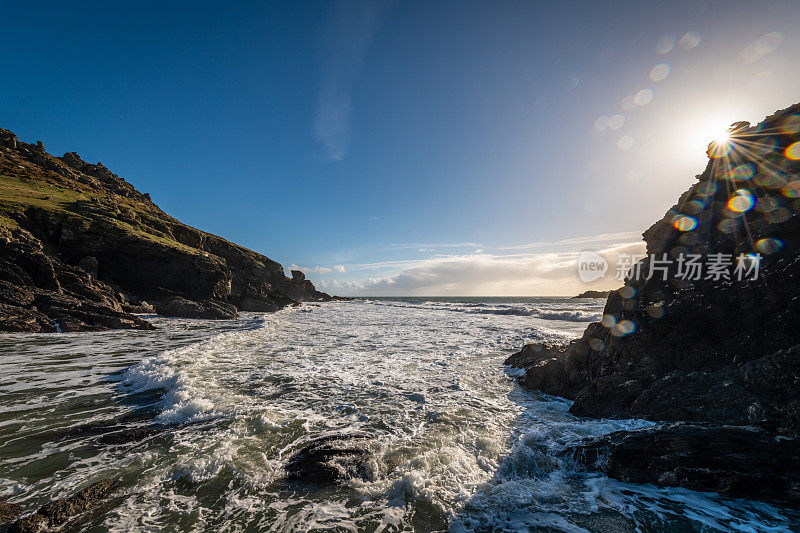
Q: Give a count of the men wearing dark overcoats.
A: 0